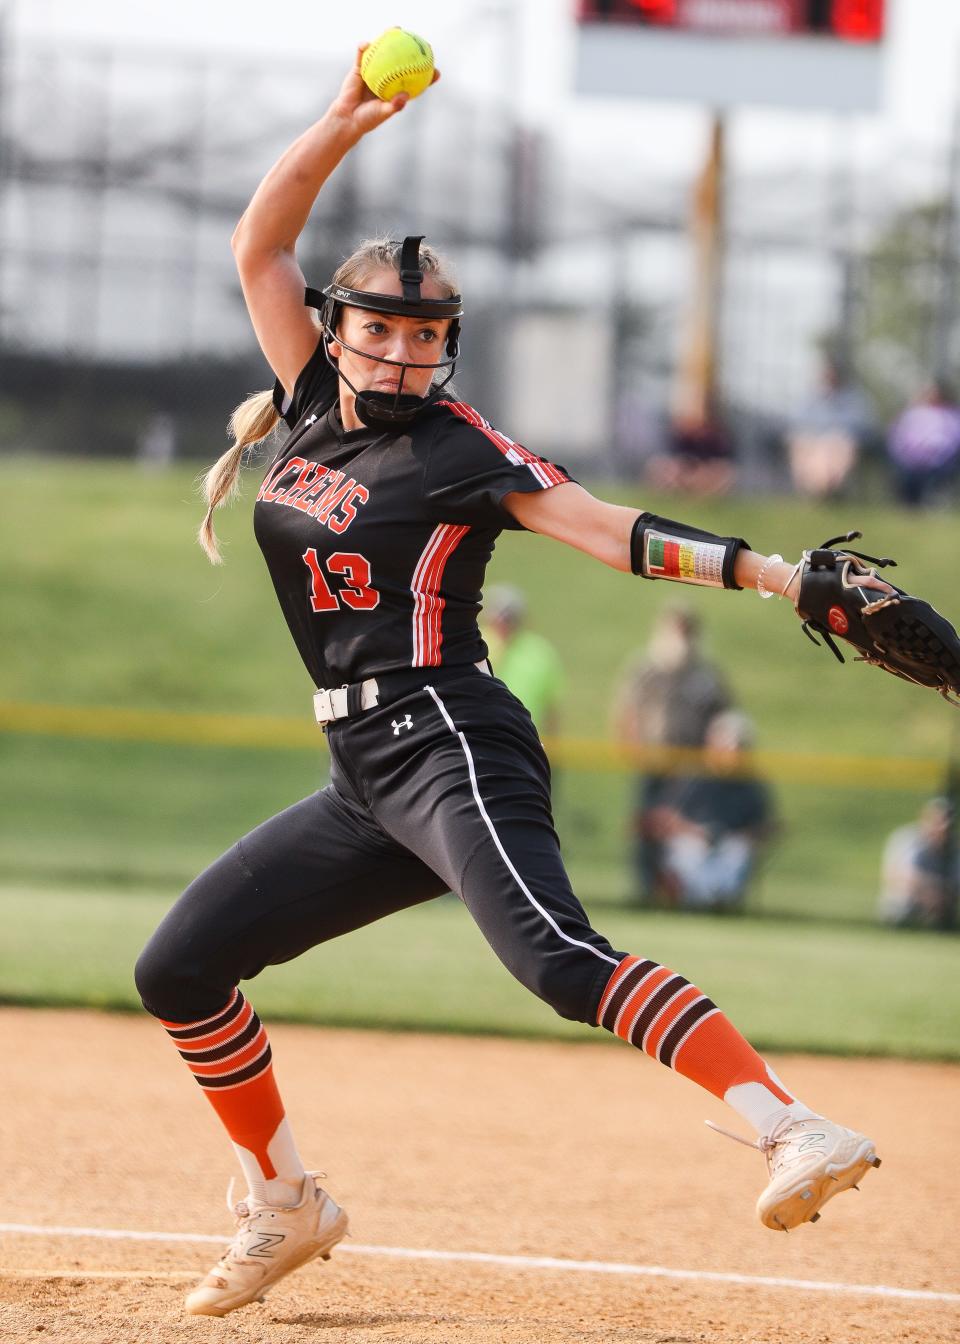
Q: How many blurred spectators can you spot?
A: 7